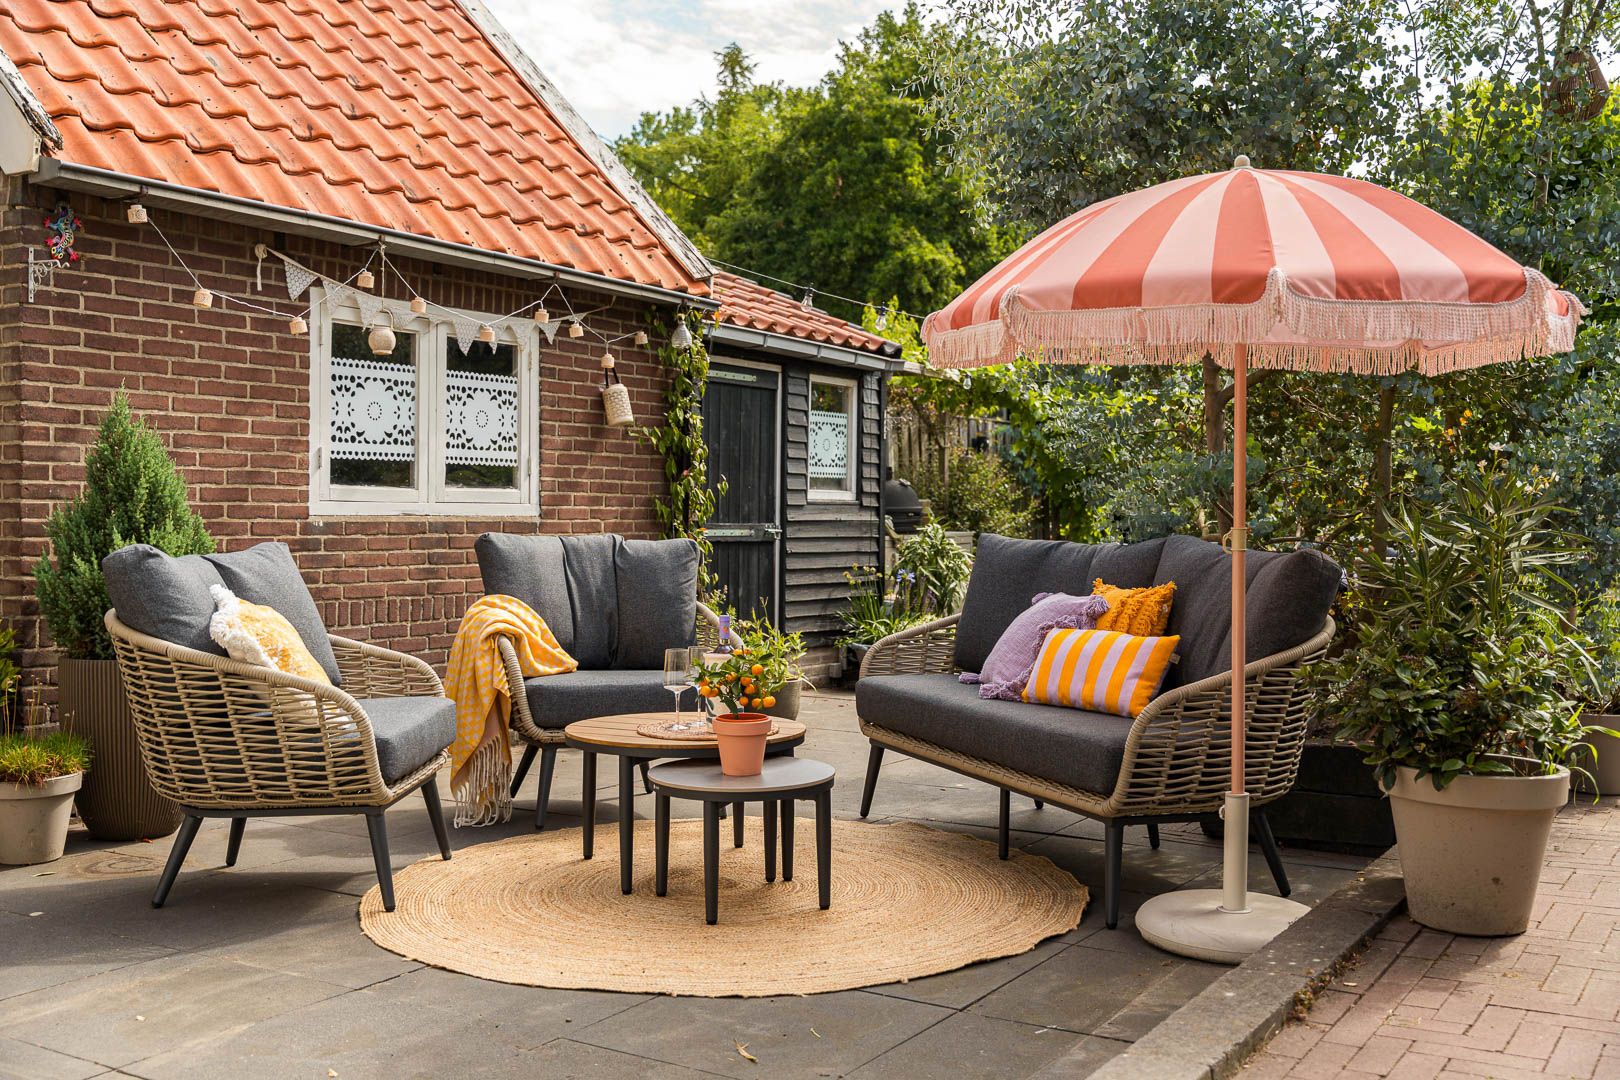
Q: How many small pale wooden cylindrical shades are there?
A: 10